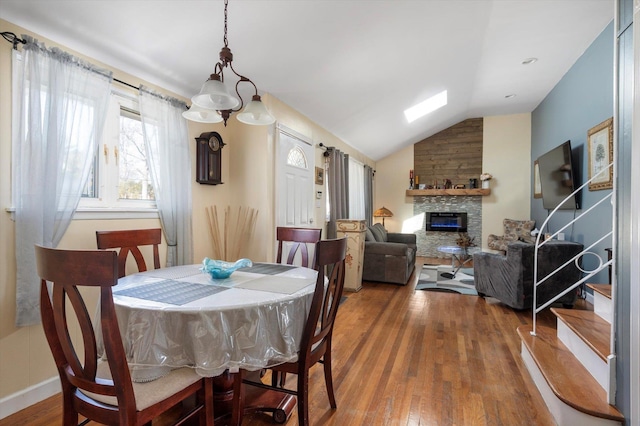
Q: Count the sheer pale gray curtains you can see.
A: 2